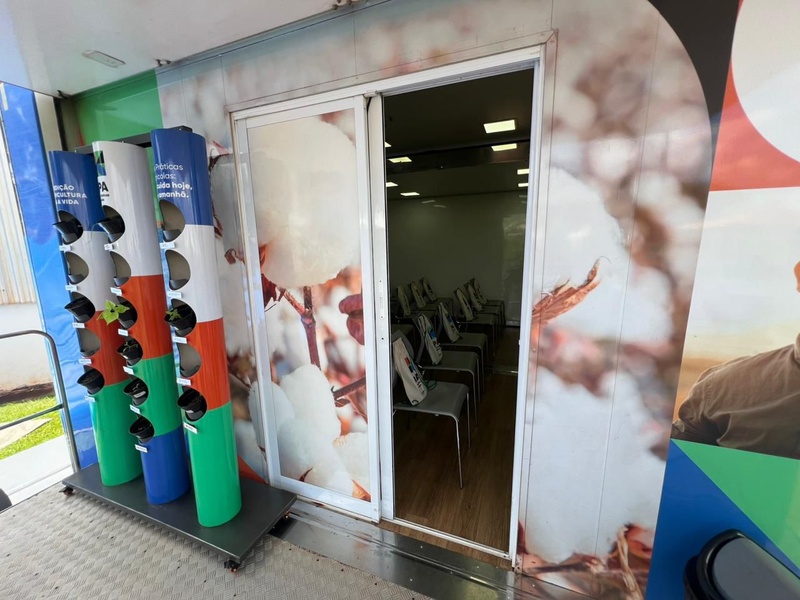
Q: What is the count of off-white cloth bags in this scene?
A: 9